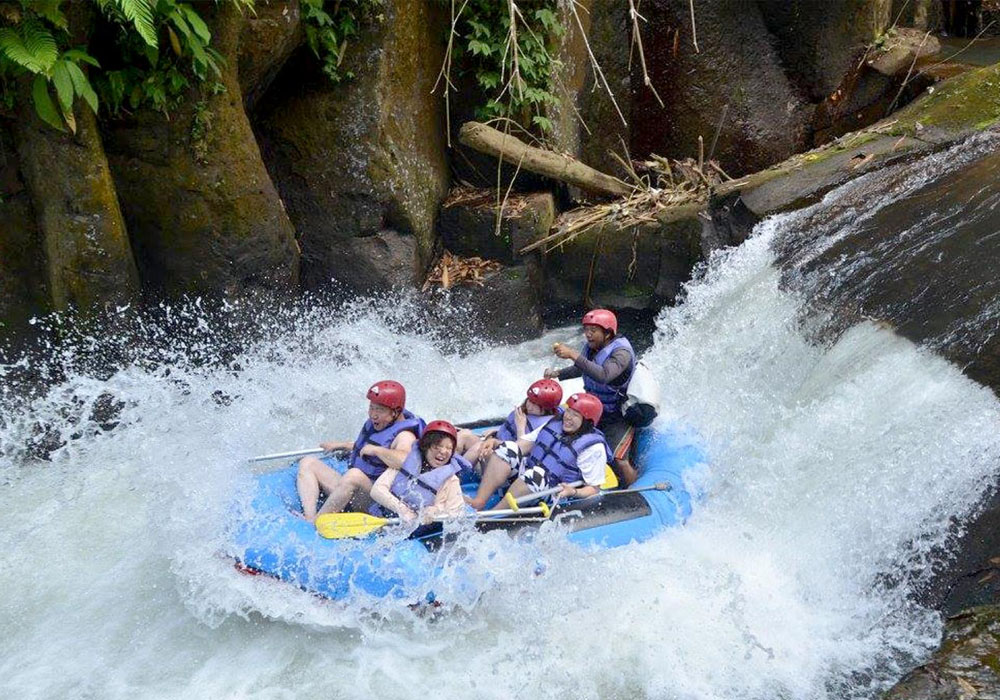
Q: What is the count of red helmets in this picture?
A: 5